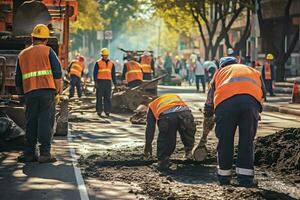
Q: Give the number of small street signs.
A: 2